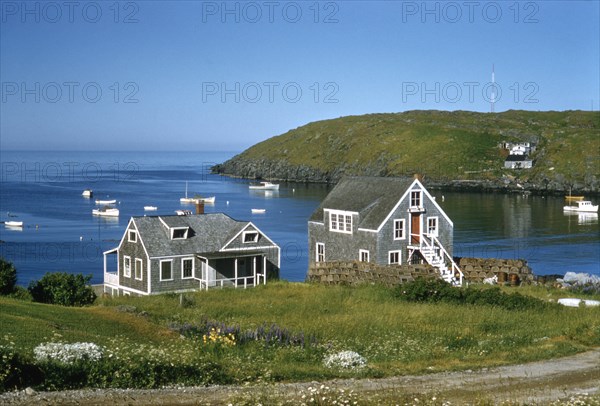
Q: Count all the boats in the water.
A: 11